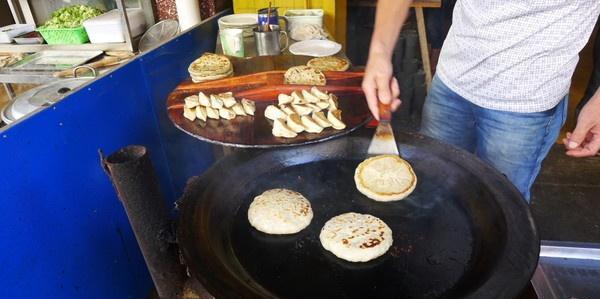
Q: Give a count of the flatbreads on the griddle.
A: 3